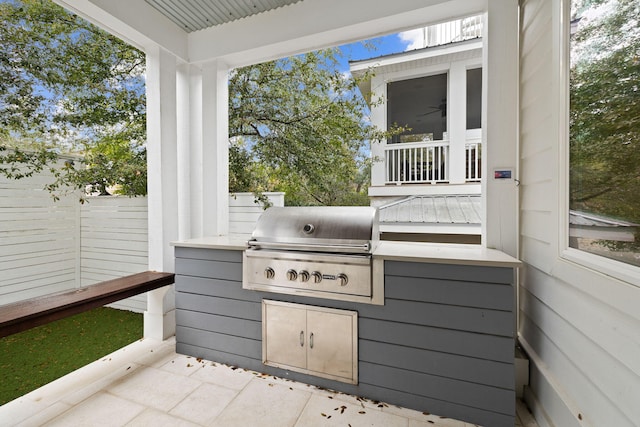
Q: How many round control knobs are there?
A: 5